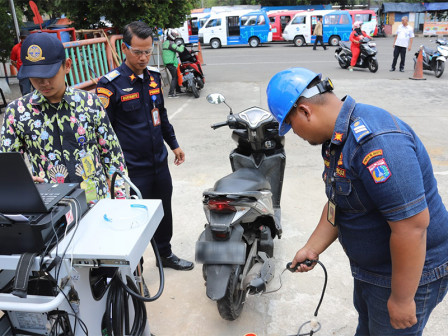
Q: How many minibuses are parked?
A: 5